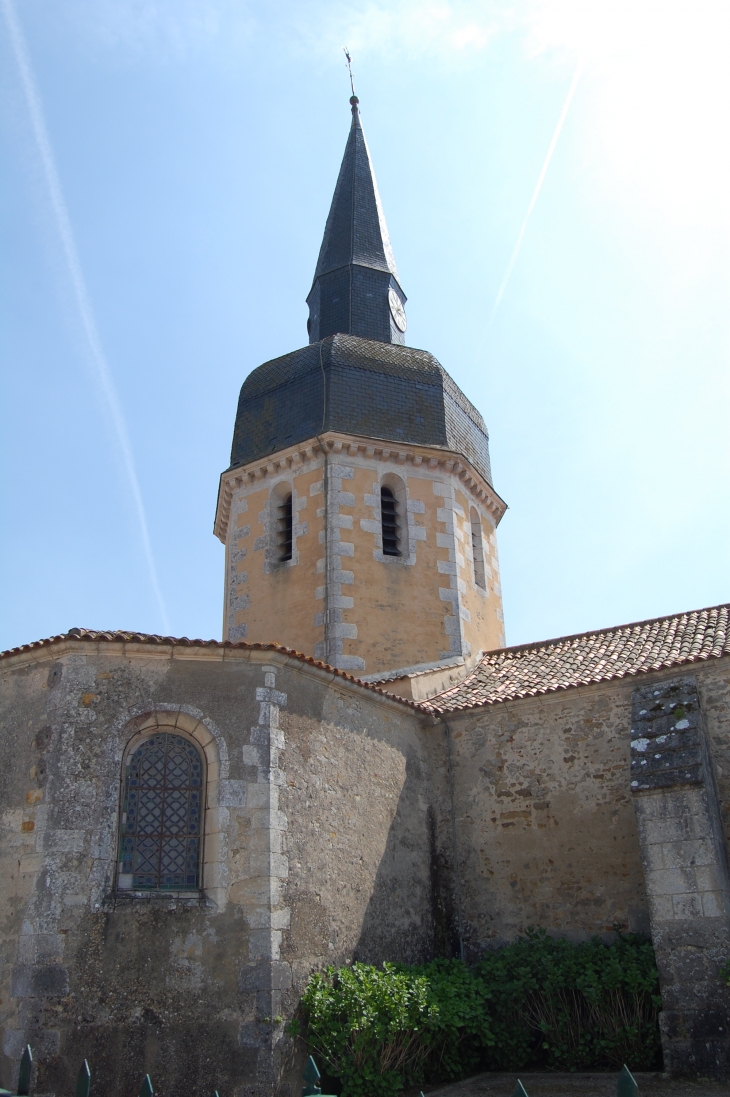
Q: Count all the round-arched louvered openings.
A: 3